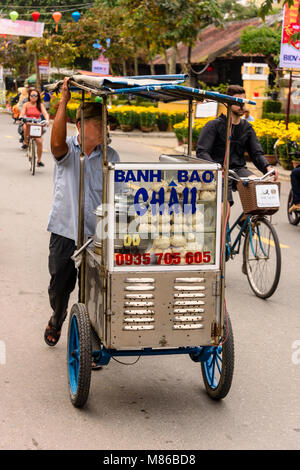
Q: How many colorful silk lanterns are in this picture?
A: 4